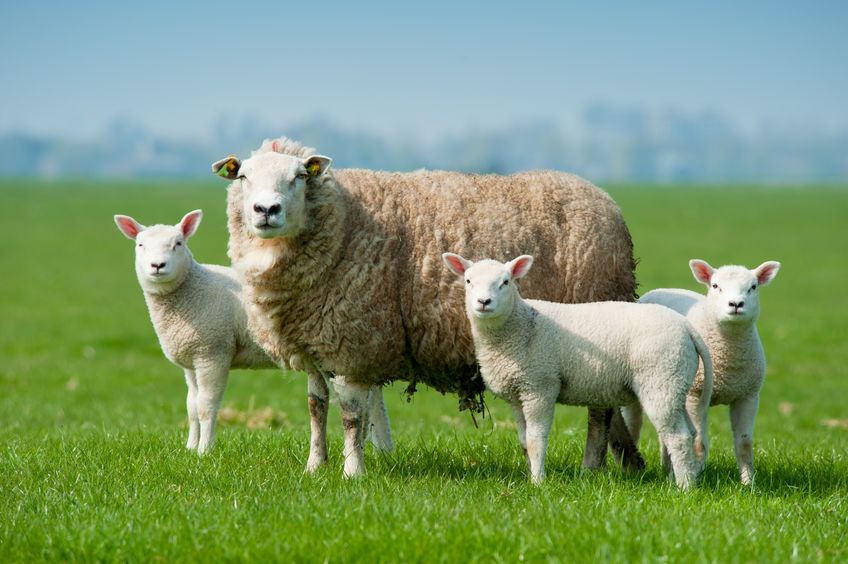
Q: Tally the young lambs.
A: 3